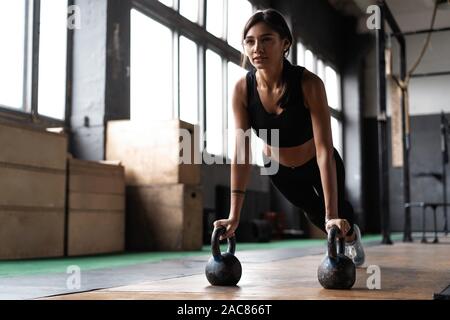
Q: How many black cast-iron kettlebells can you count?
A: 2